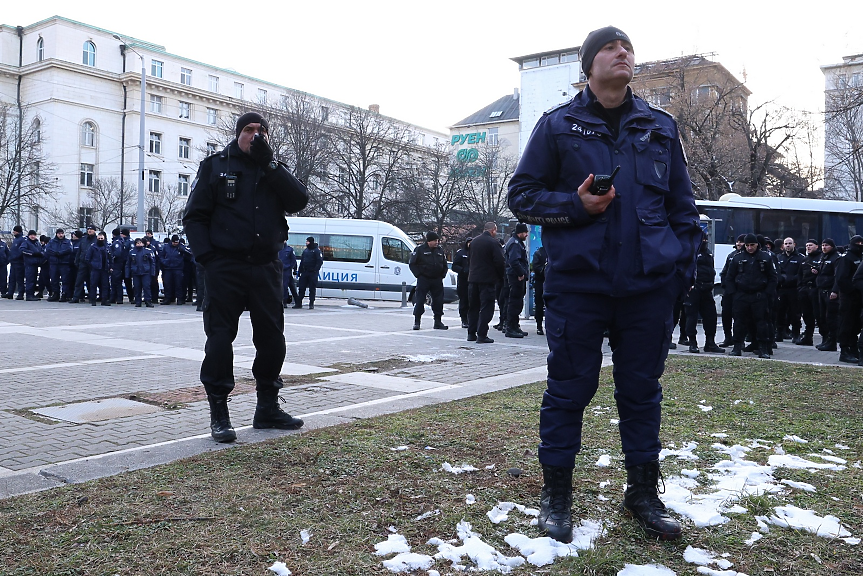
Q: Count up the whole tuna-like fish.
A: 0